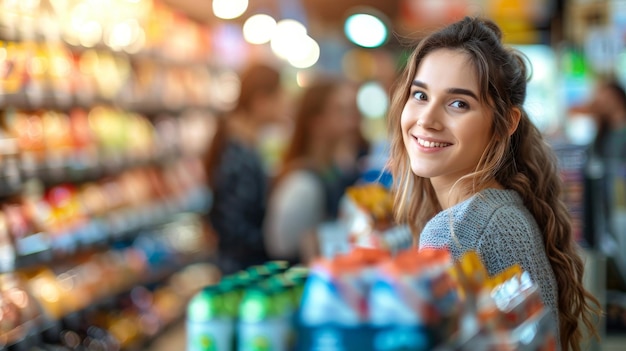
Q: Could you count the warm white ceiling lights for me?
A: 4